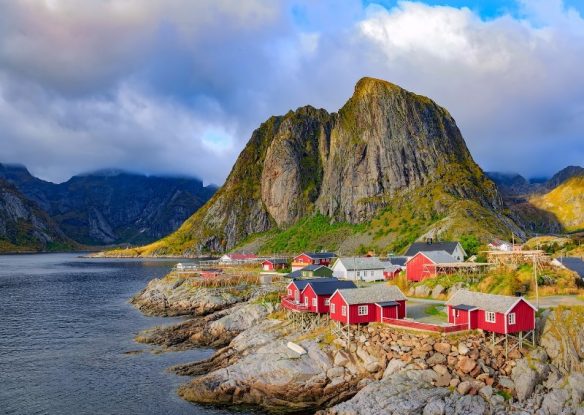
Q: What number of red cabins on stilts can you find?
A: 4